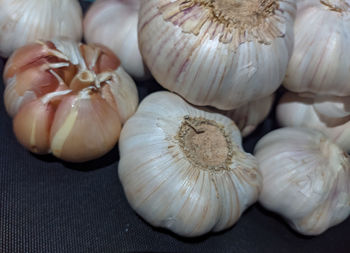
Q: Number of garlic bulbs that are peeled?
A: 1